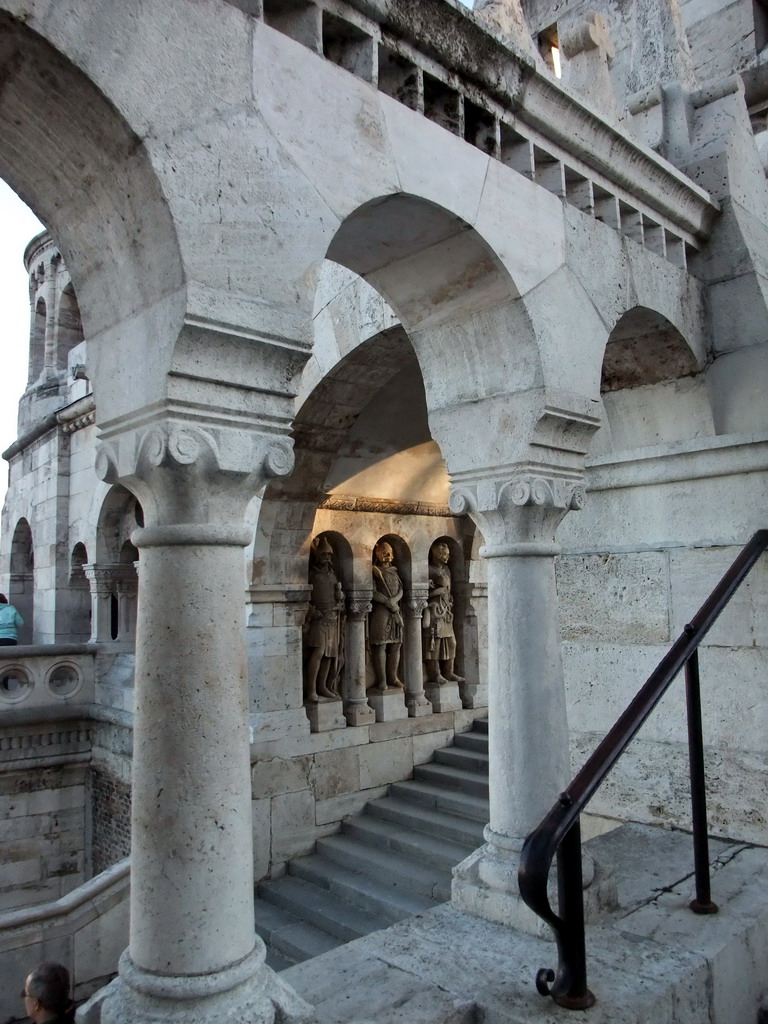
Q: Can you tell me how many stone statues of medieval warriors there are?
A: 3